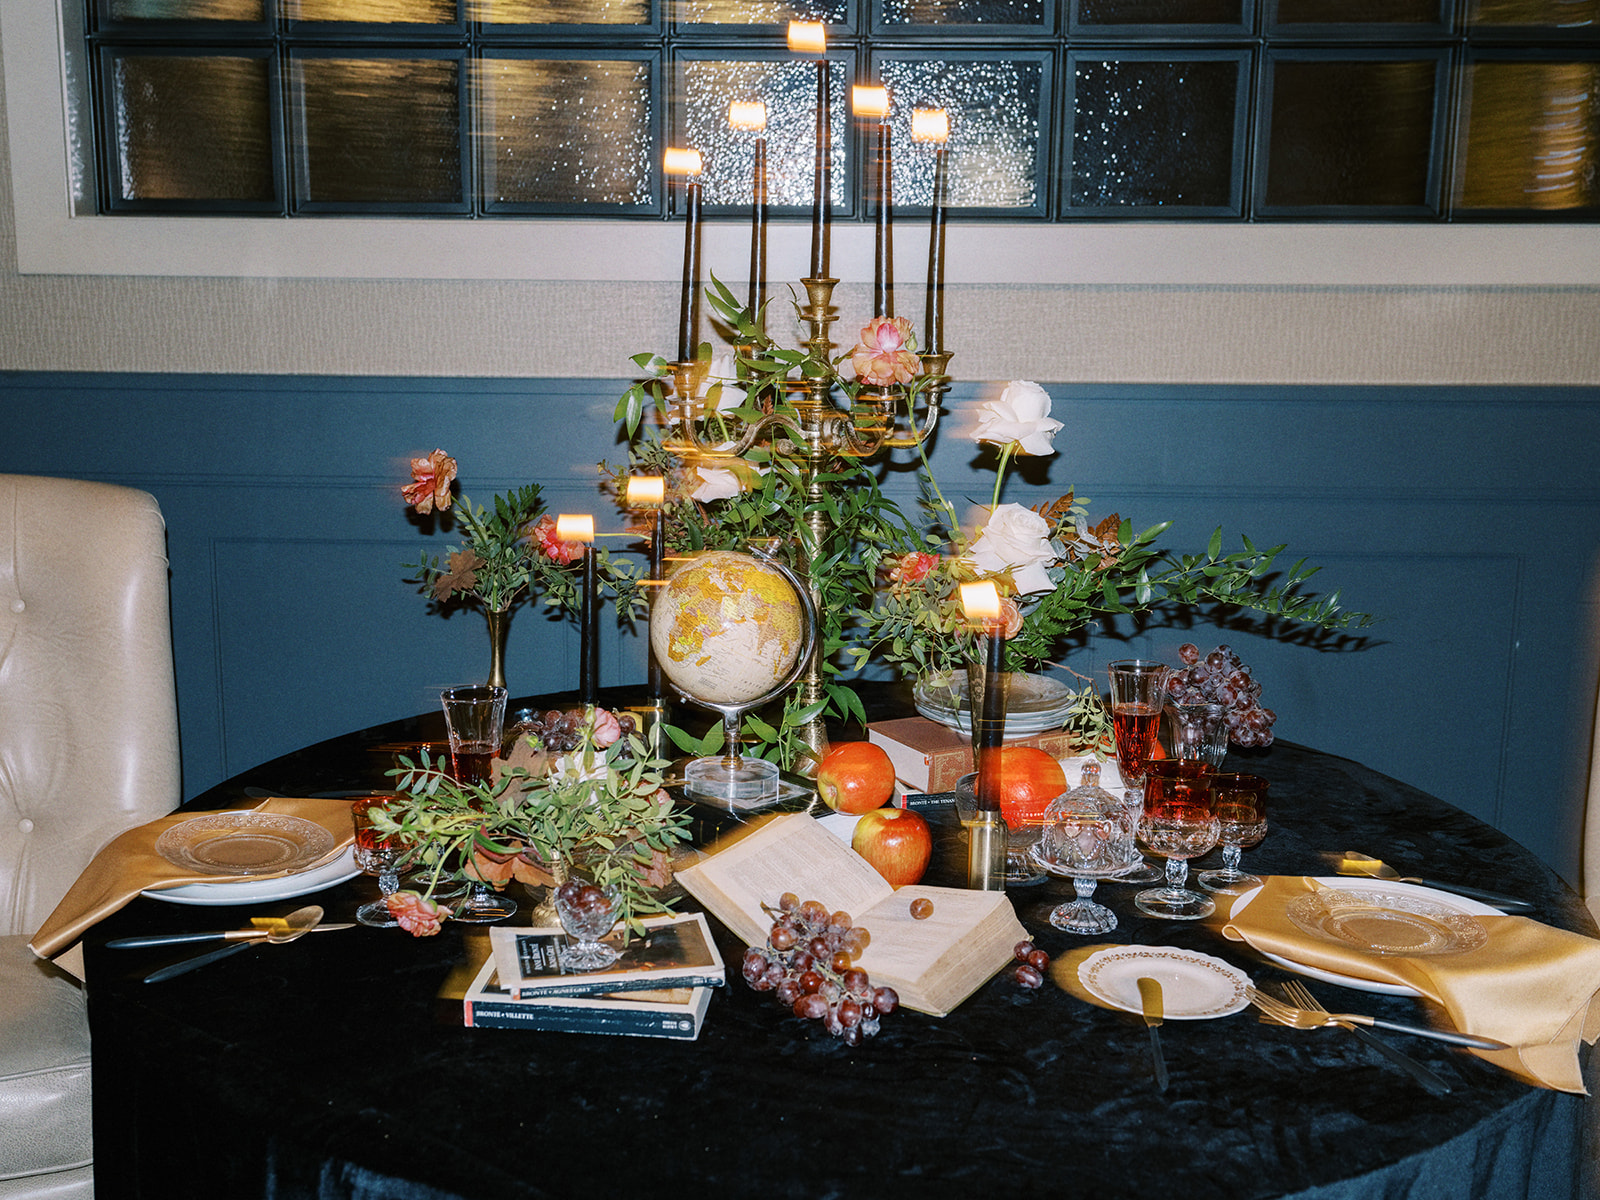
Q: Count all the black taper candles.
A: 8